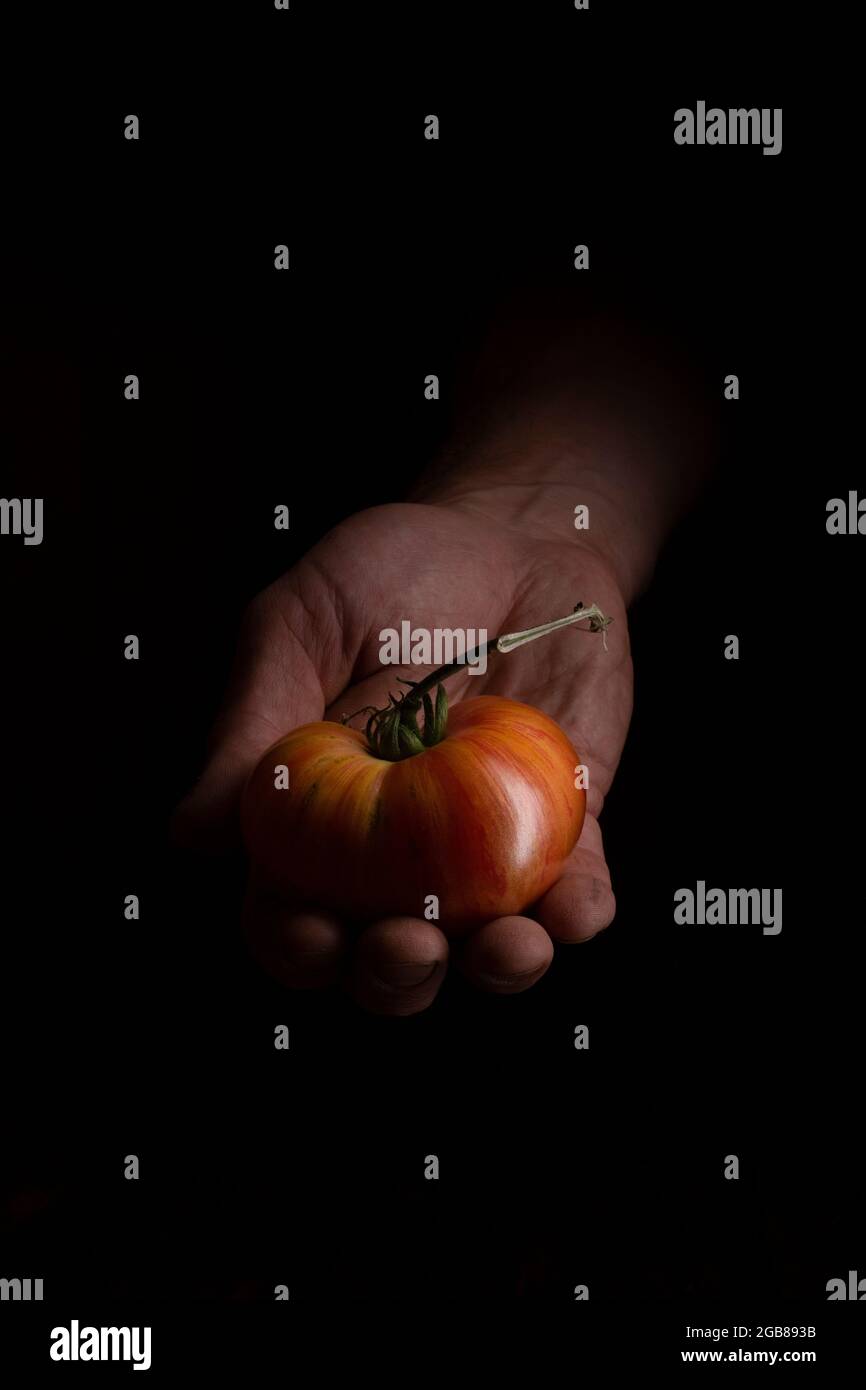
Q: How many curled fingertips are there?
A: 4